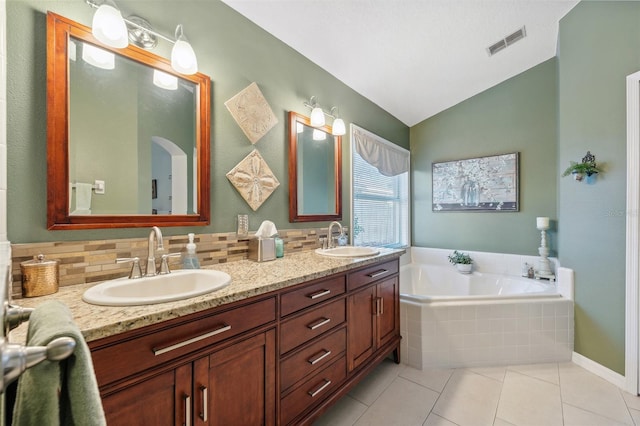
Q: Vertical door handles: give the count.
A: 4